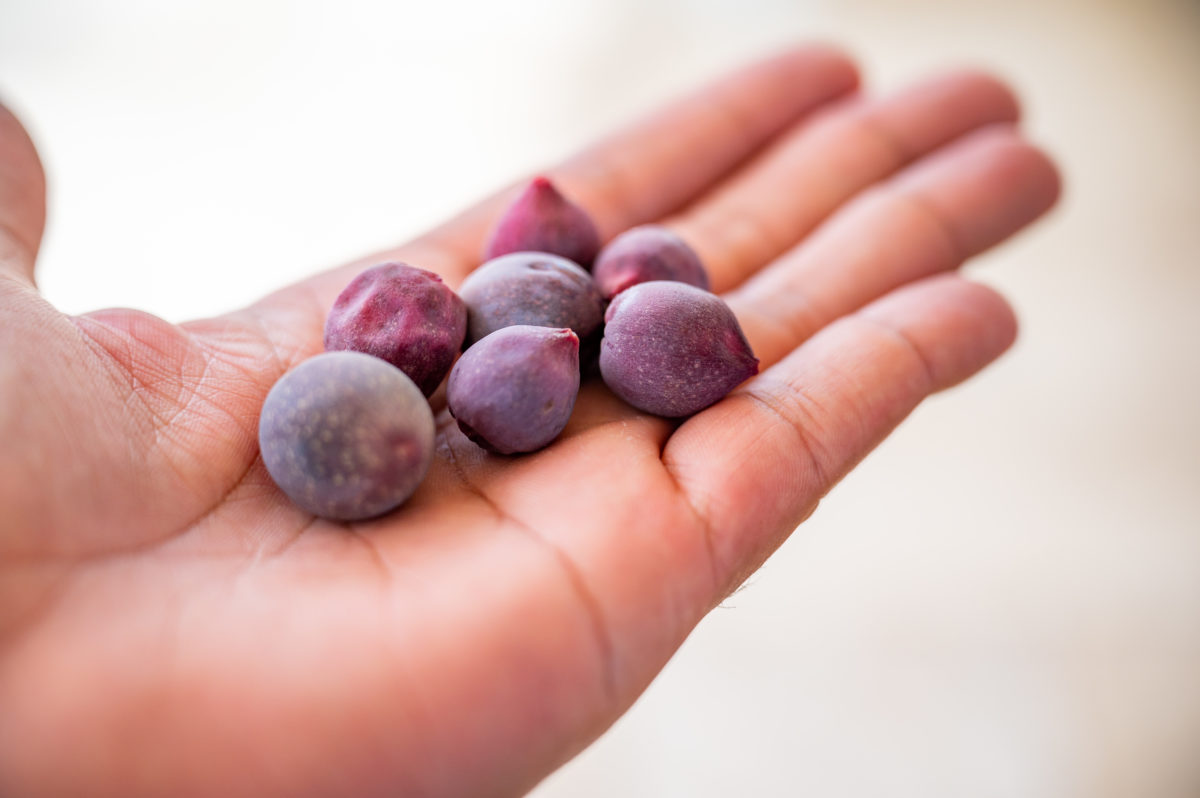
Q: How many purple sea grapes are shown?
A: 7